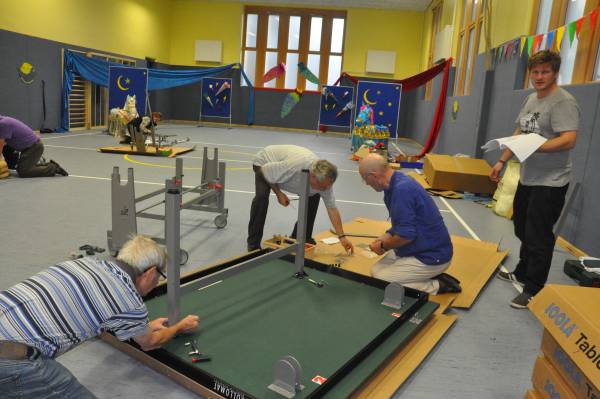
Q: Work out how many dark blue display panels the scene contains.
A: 4